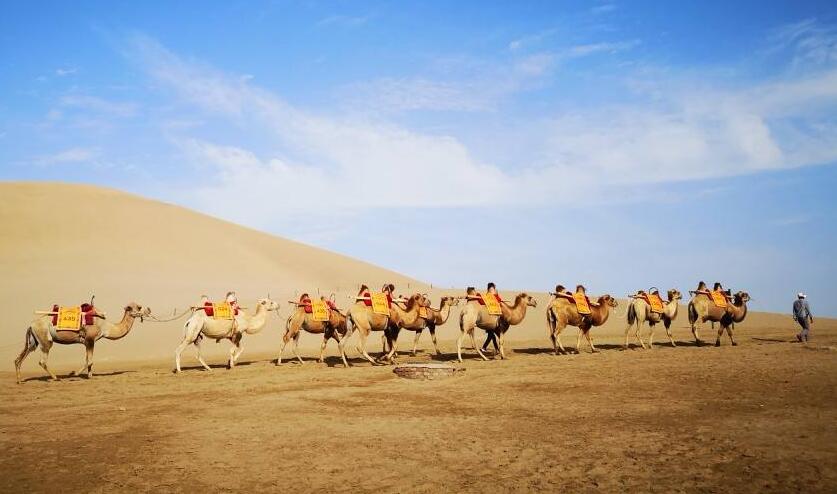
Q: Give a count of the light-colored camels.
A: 2